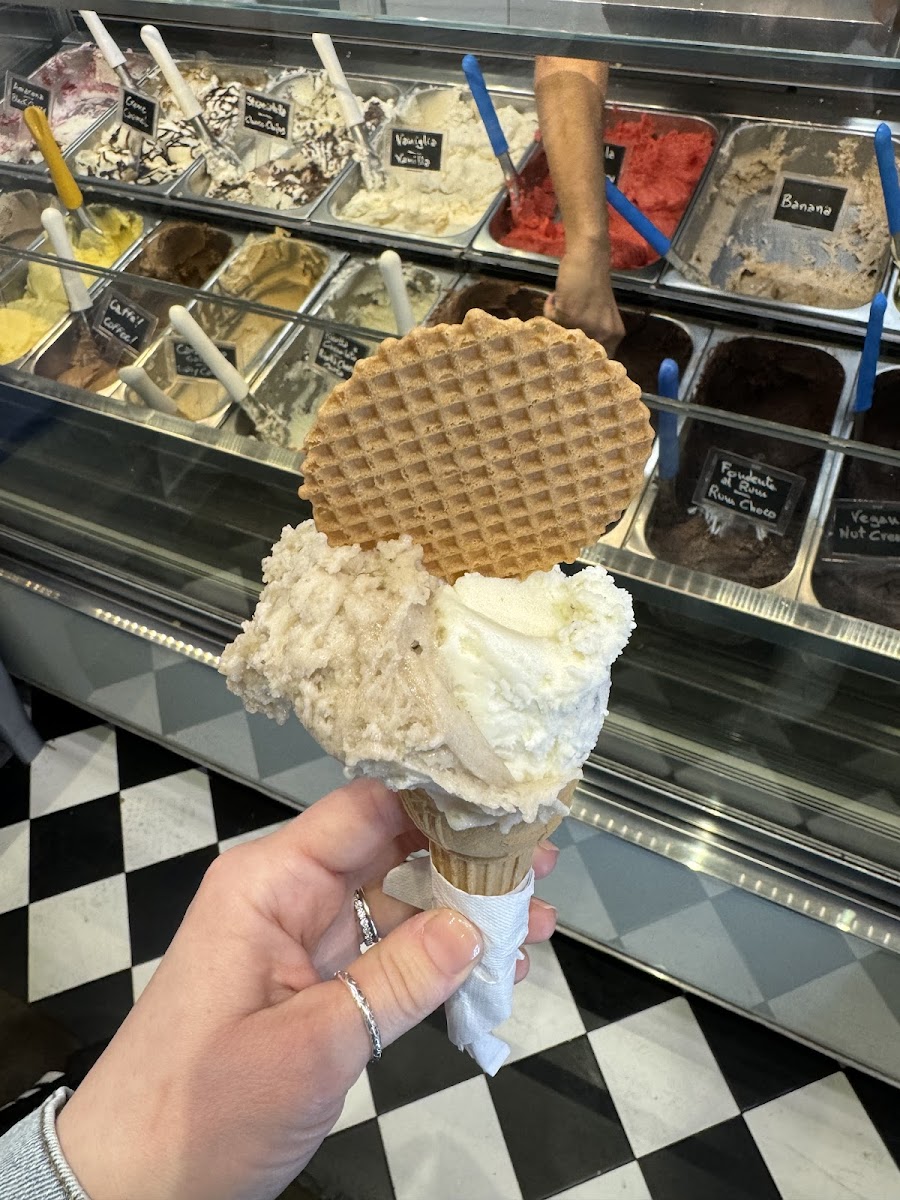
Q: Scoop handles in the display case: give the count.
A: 13